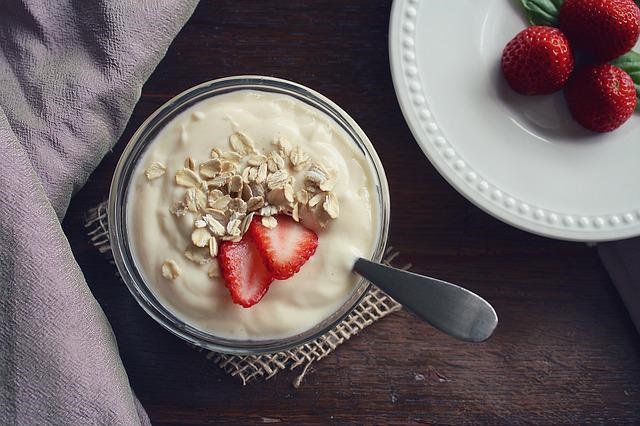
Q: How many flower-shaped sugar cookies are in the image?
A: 0